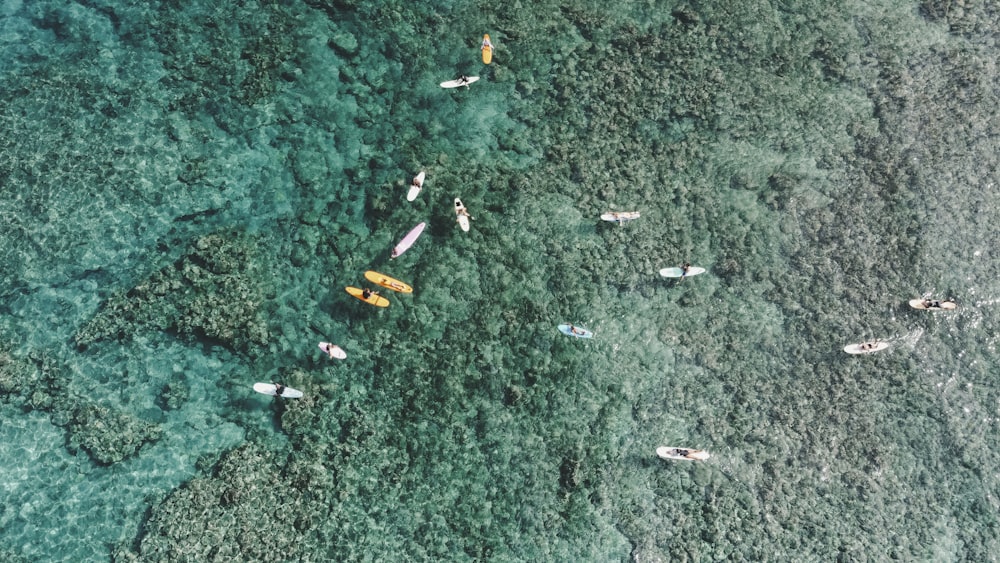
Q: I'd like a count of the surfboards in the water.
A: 15